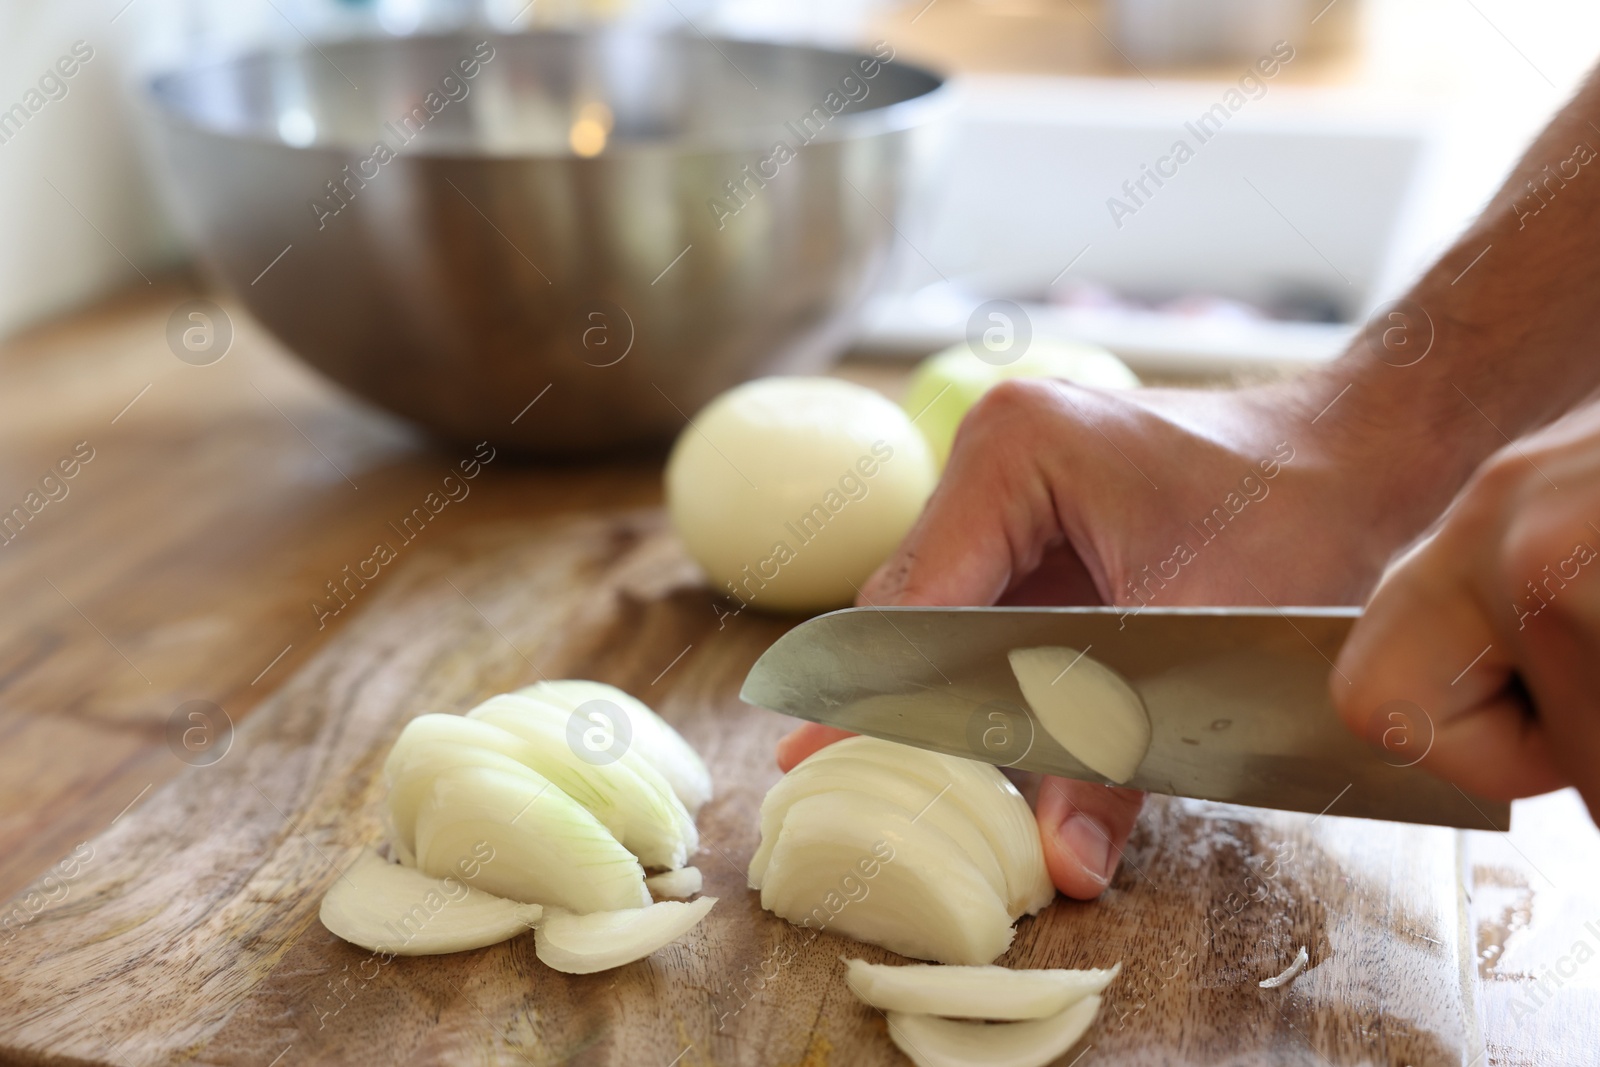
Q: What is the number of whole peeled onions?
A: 2